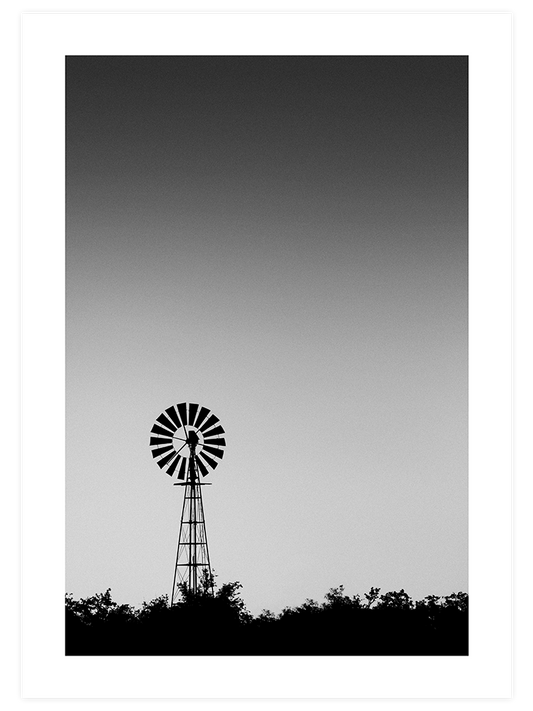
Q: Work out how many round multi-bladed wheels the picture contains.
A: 1